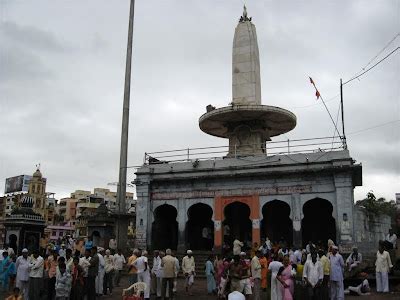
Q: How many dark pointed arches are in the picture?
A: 5